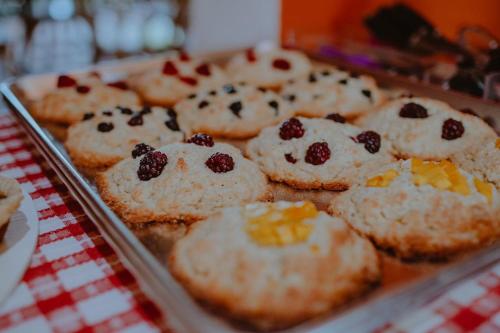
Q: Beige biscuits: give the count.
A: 12